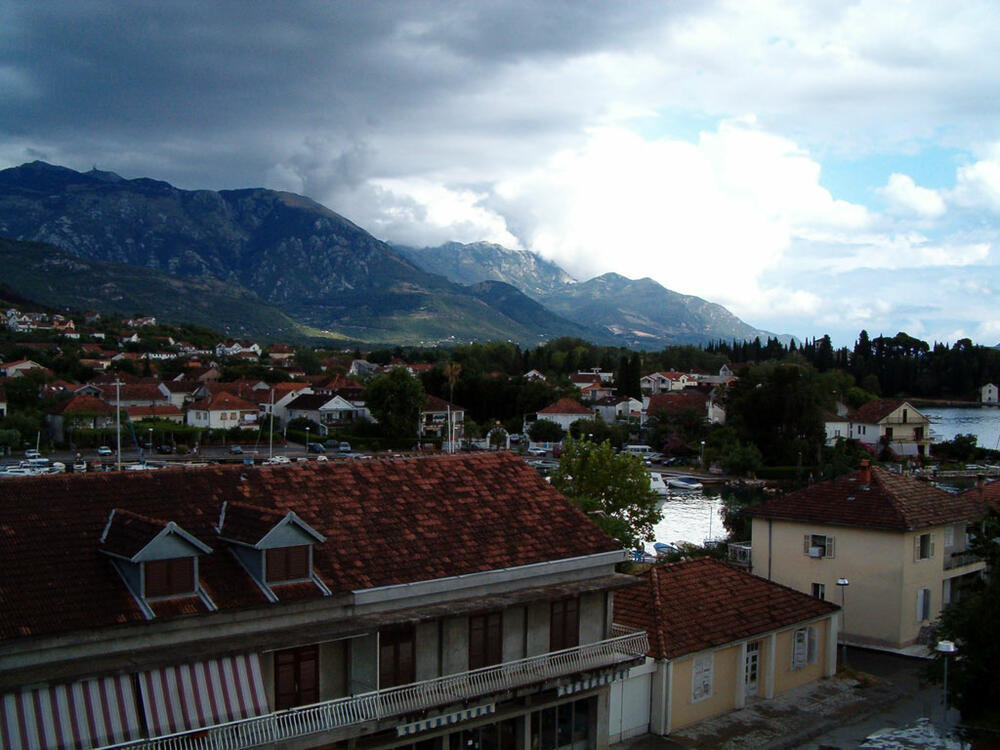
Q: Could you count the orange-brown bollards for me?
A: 0